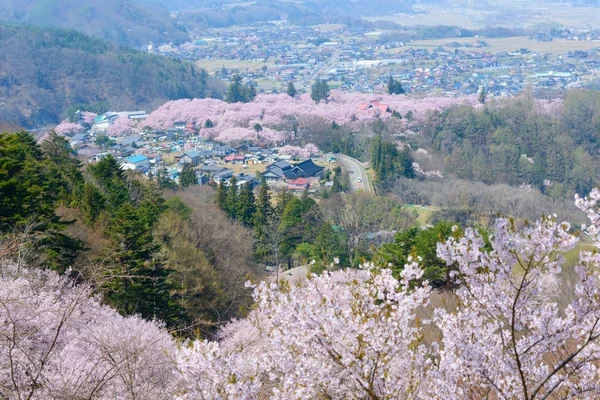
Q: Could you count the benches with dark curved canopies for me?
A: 0